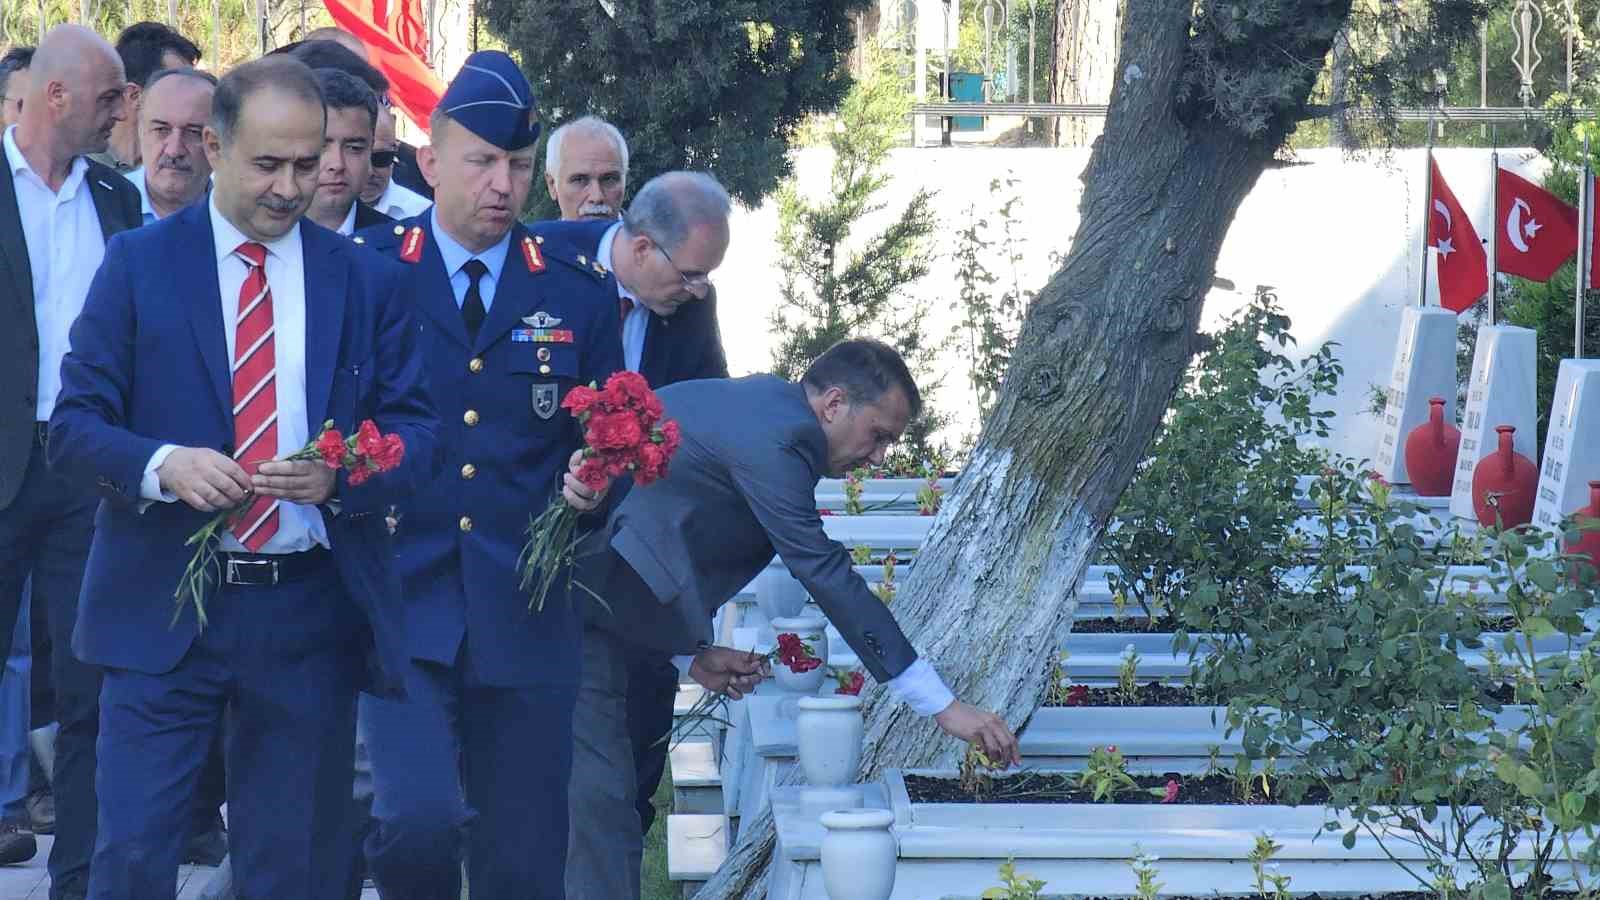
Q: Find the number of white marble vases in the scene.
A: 4